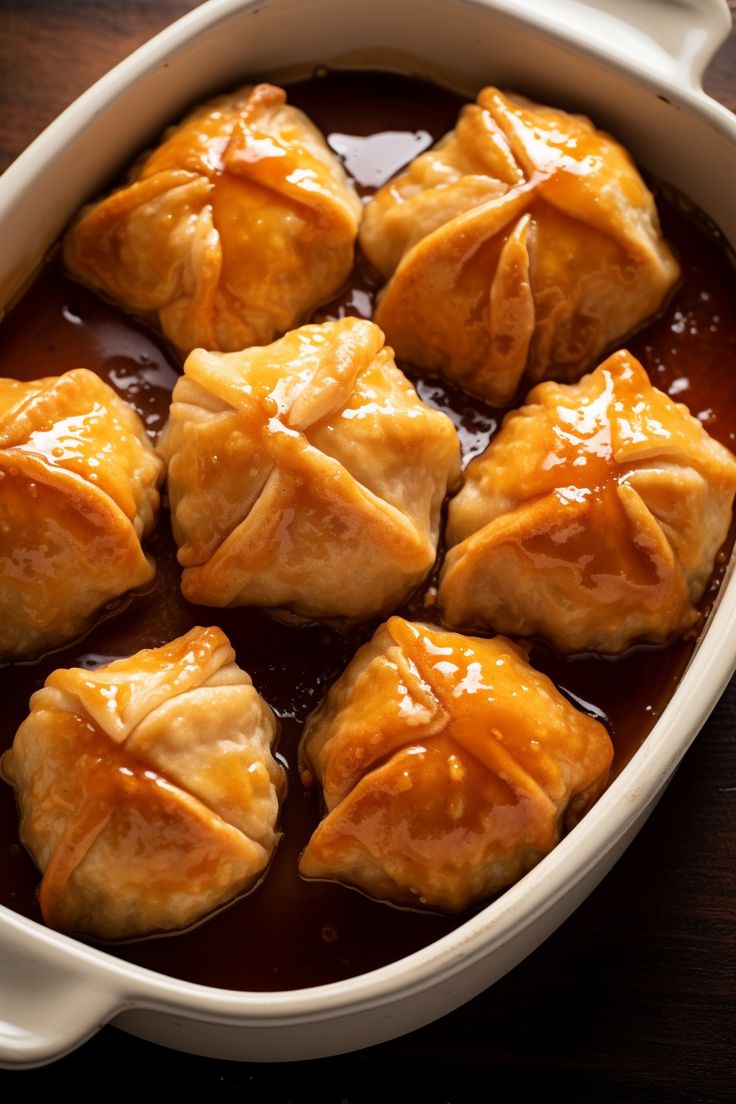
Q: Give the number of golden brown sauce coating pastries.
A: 7